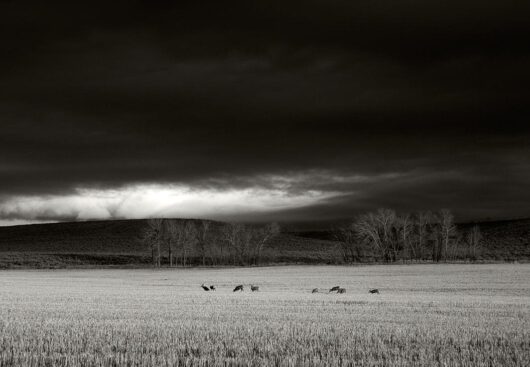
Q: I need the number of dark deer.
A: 8